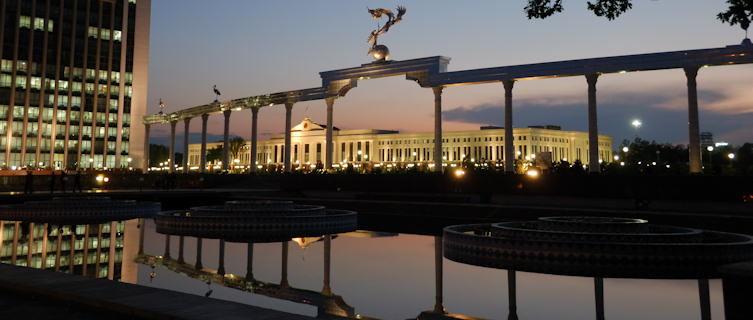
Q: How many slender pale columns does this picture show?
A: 12